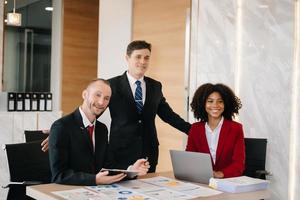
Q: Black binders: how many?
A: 6